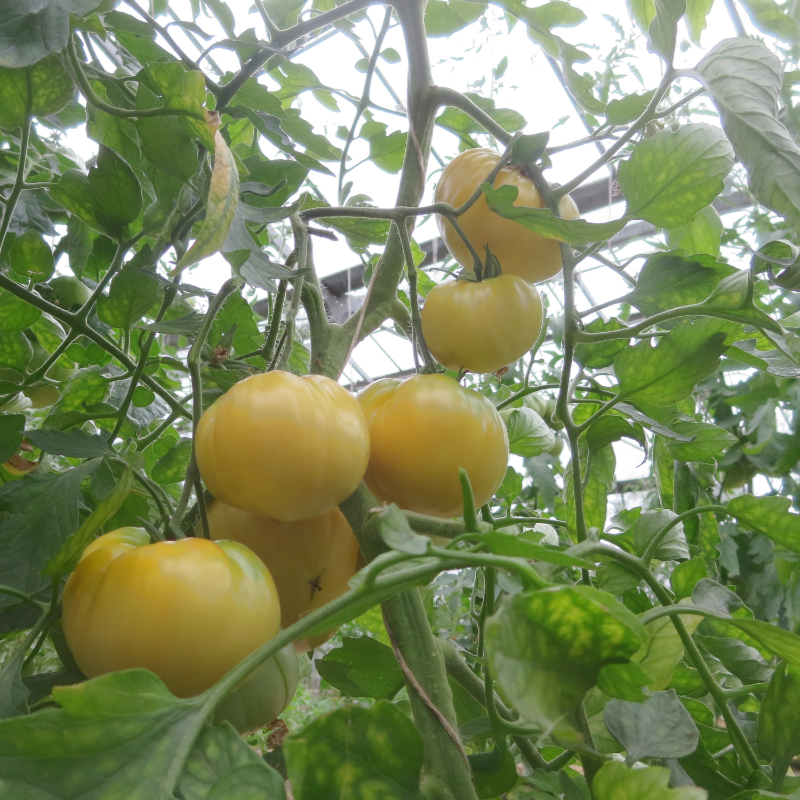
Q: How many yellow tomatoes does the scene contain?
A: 6